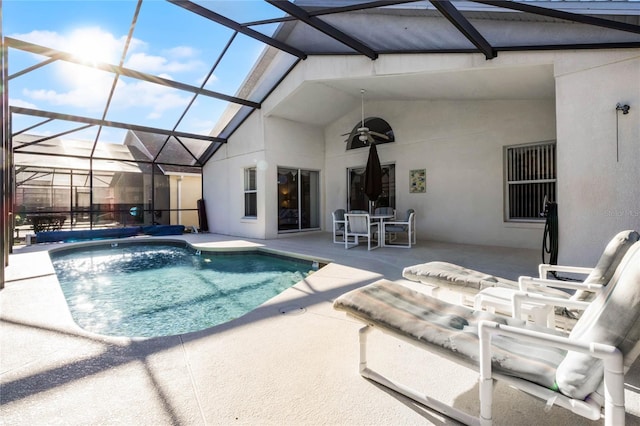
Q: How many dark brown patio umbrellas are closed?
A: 1